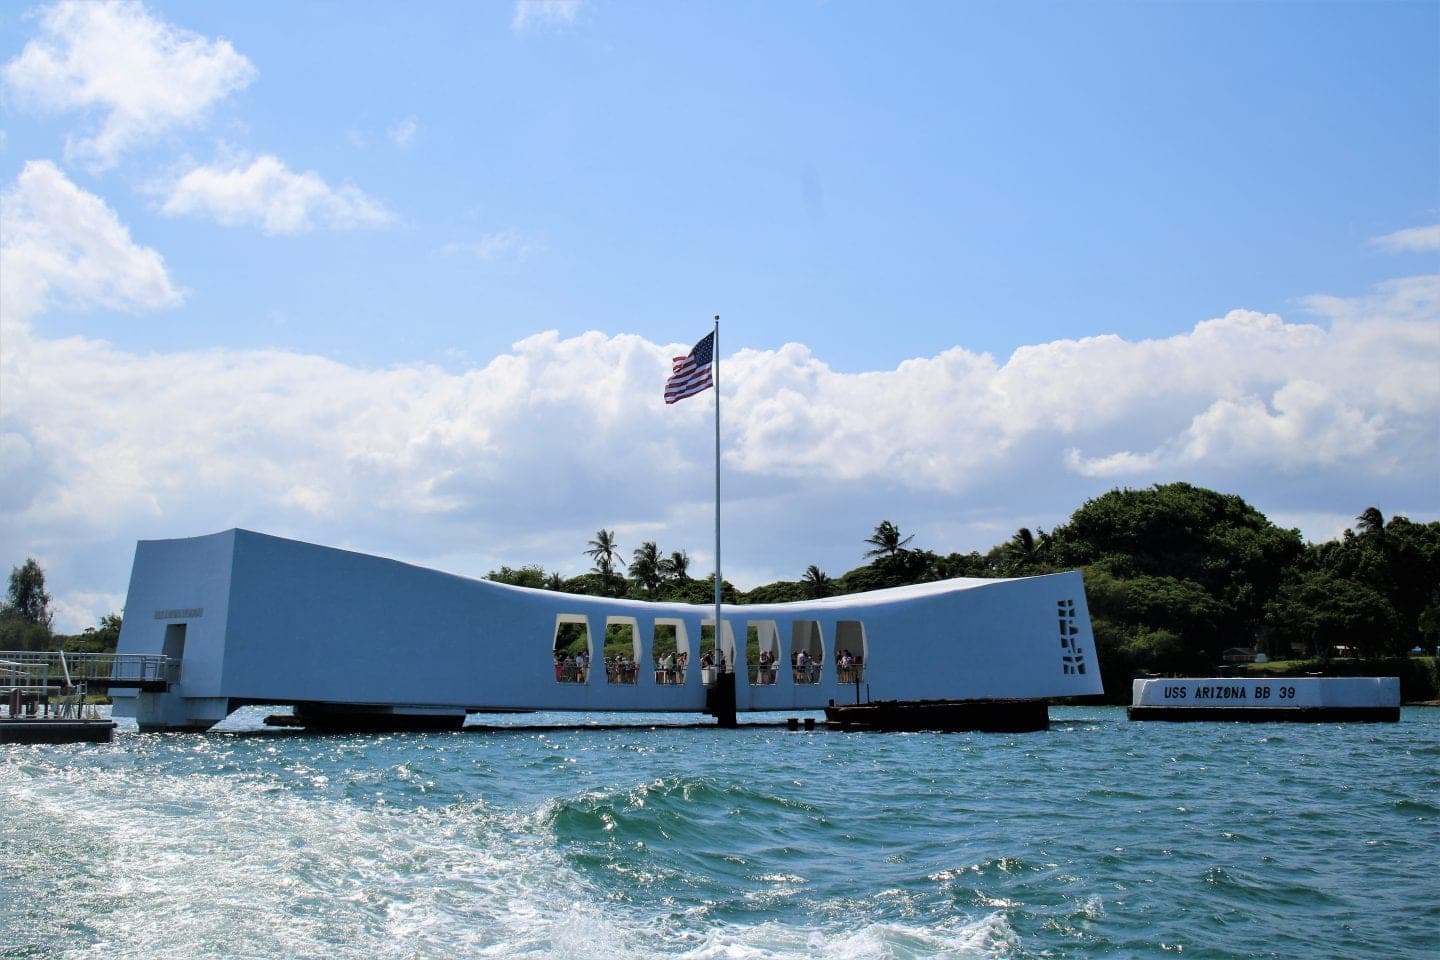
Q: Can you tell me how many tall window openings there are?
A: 7